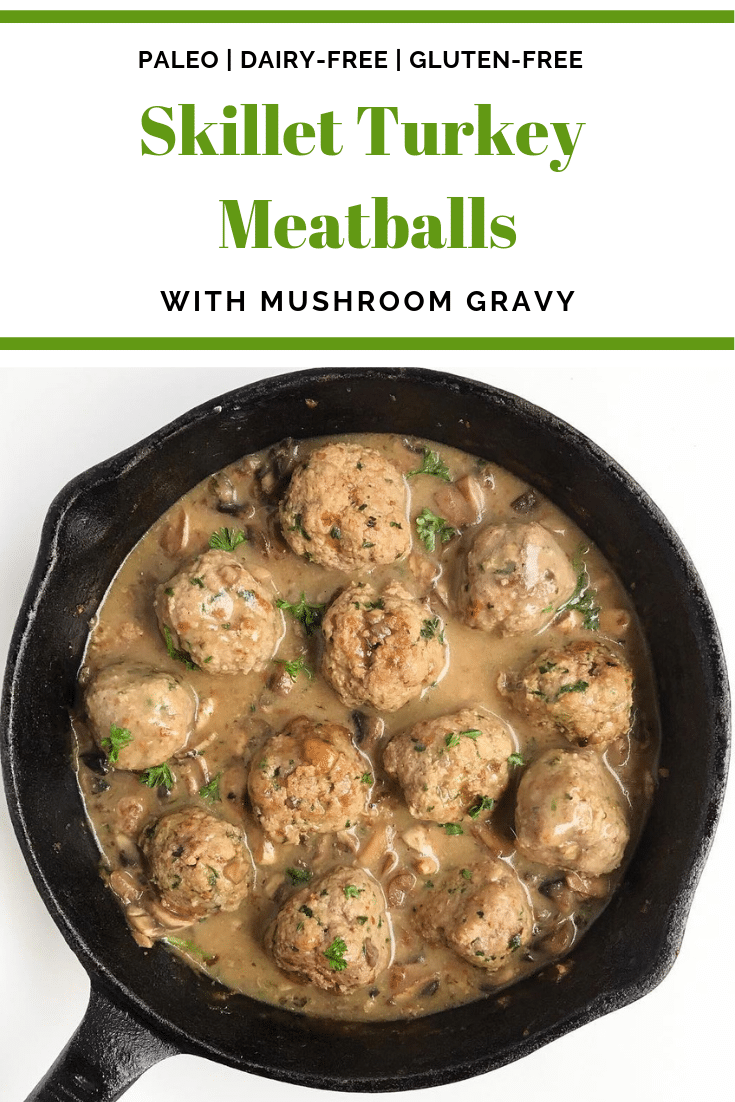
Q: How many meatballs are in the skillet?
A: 12